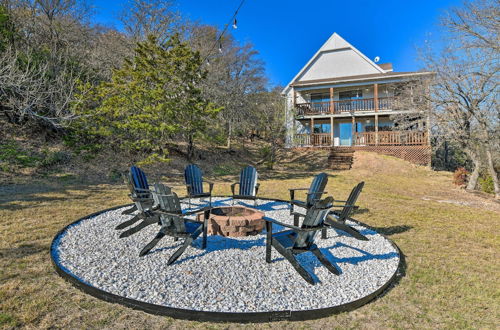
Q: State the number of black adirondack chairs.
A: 8